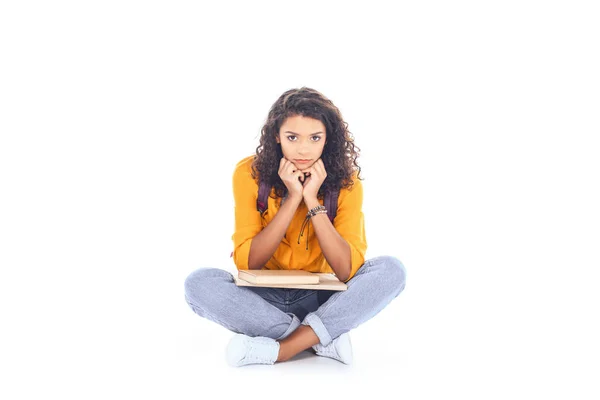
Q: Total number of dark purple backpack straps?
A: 2